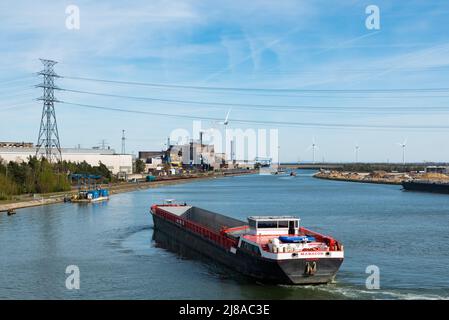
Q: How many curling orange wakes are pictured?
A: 0